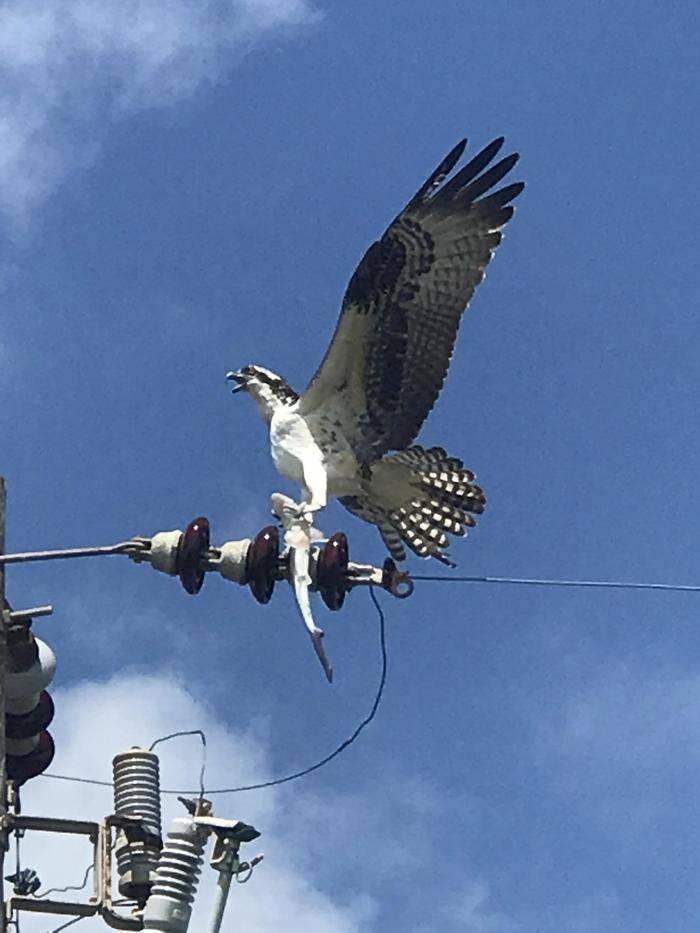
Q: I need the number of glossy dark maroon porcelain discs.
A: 5